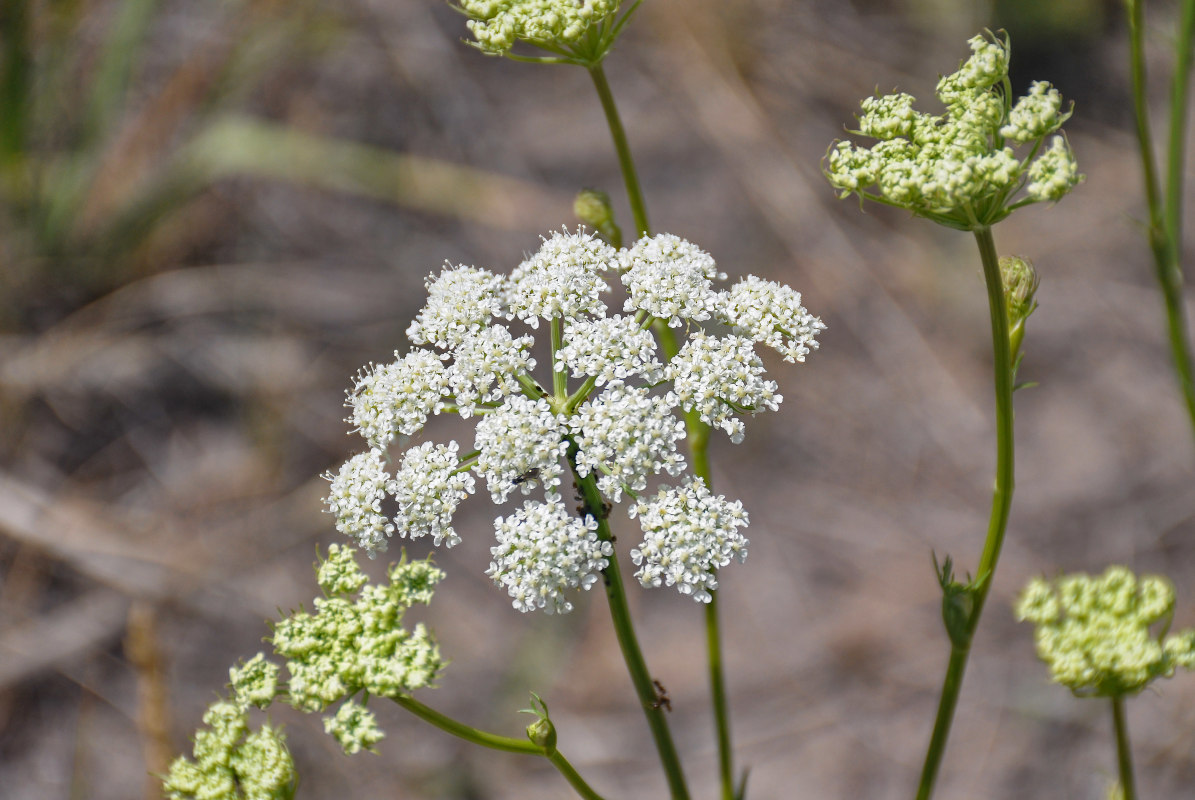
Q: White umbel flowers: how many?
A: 14